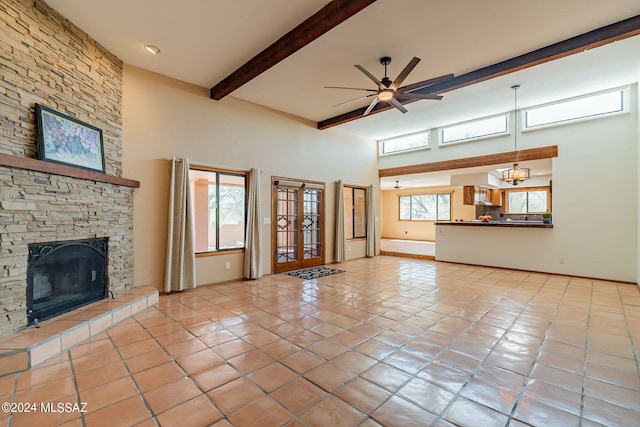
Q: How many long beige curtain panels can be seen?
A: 4